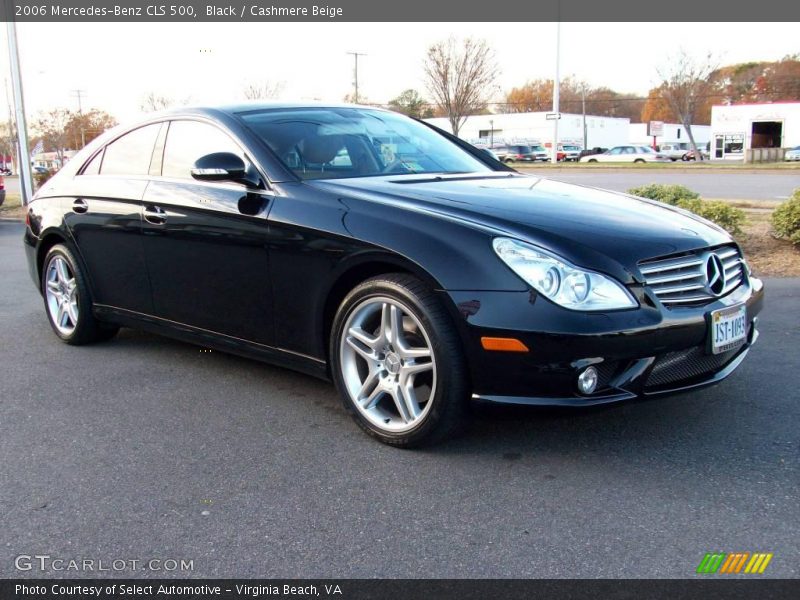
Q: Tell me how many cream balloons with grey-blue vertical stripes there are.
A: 0